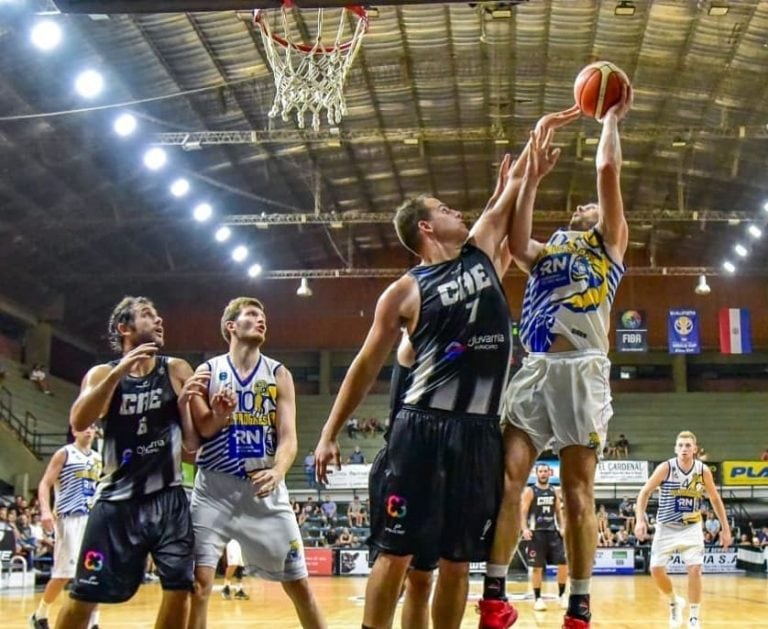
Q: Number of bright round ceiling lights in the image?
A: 13